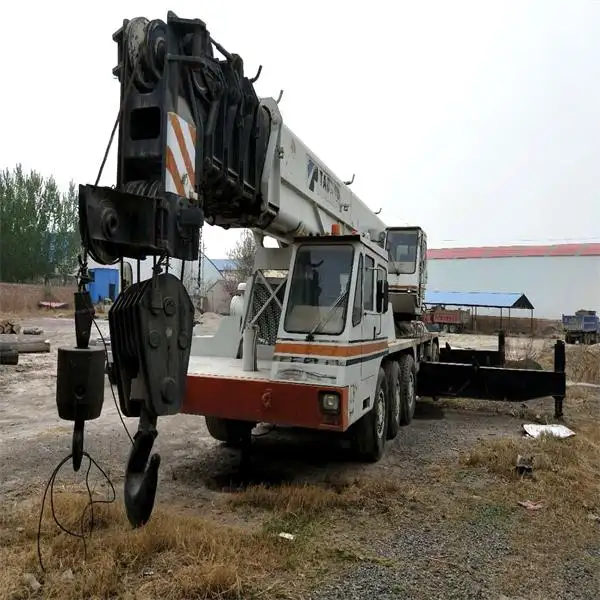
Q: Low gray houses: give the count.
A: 1